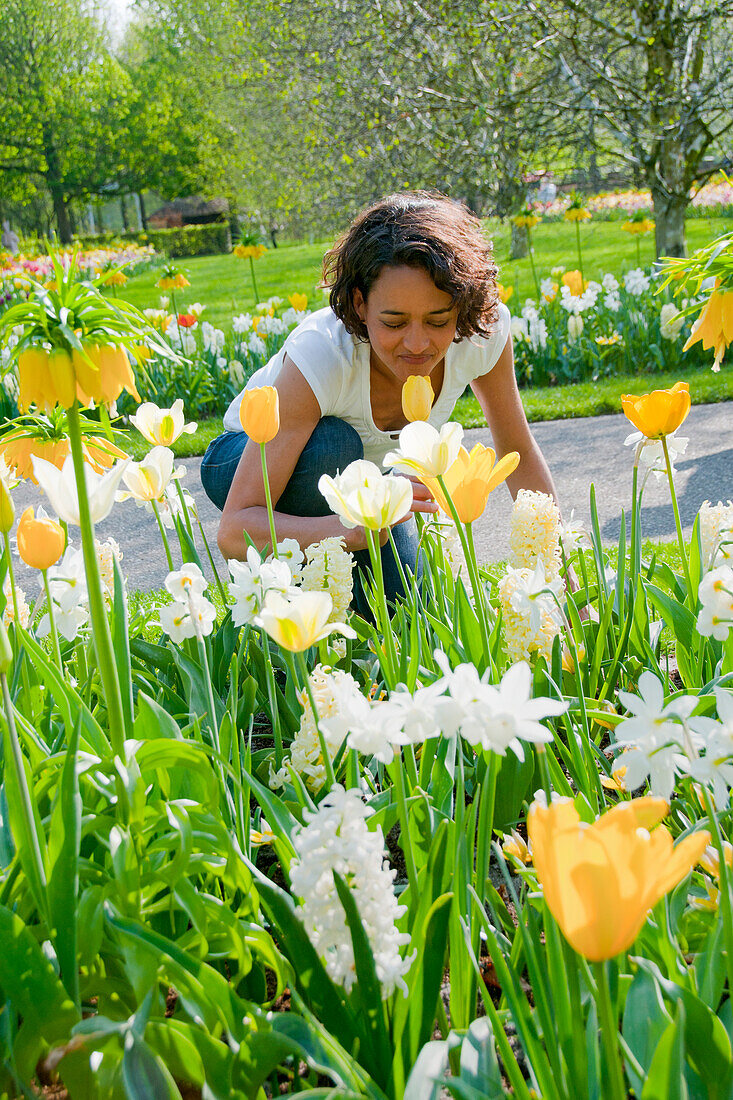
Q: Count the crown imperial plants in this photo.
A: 9